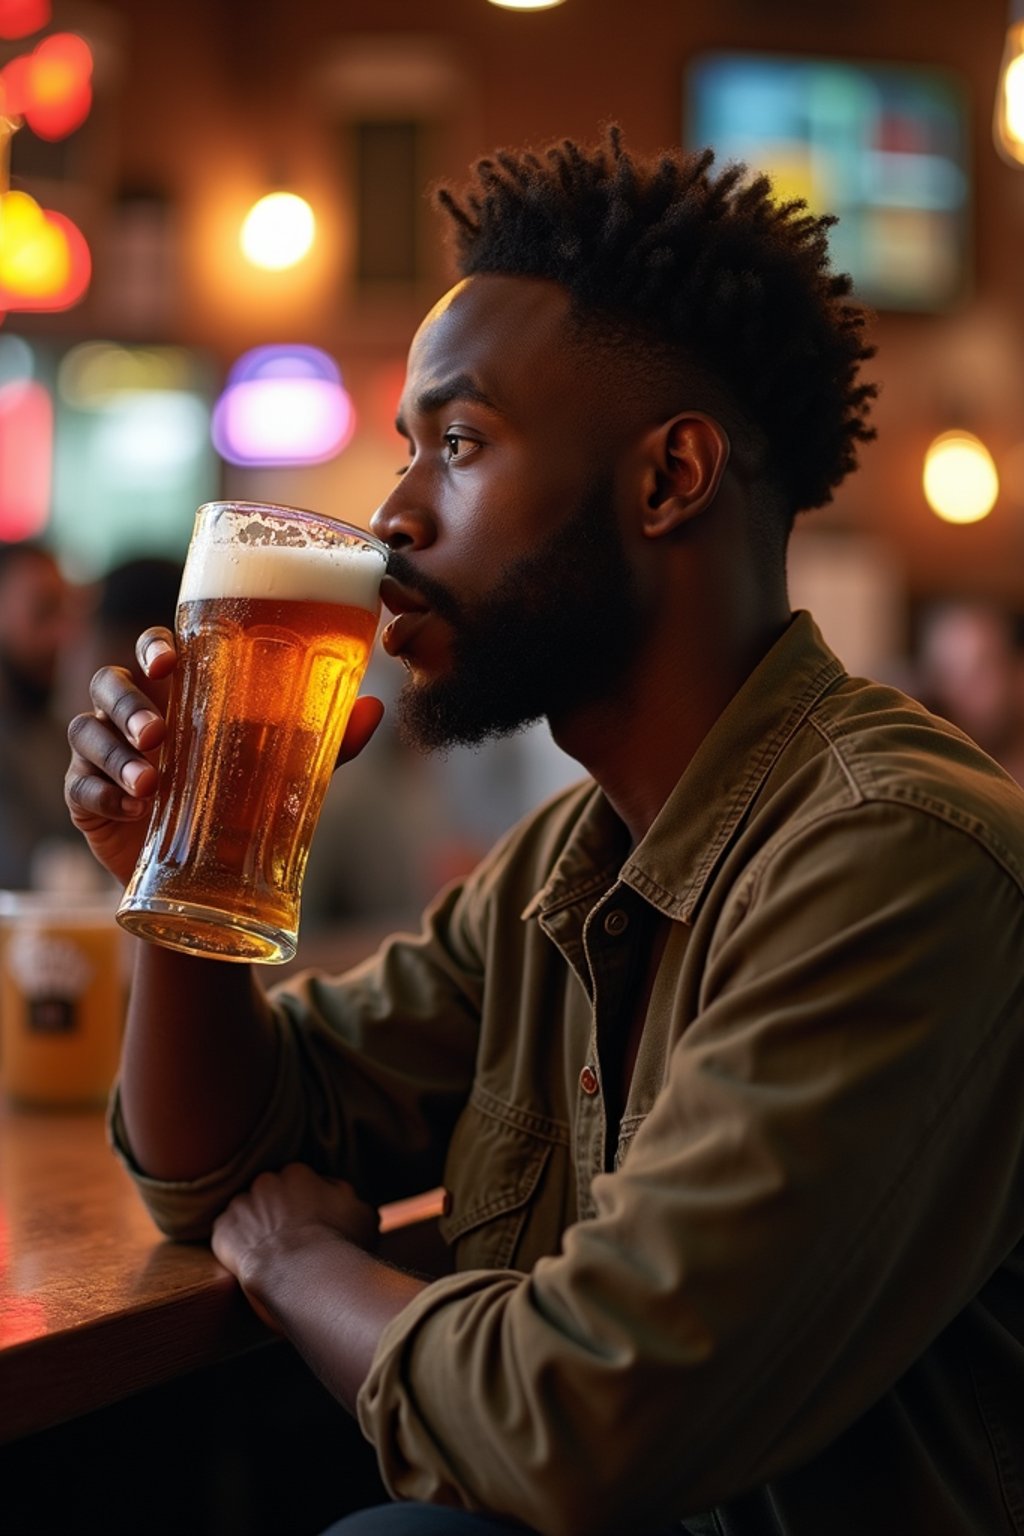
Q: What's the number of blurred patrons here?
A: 3